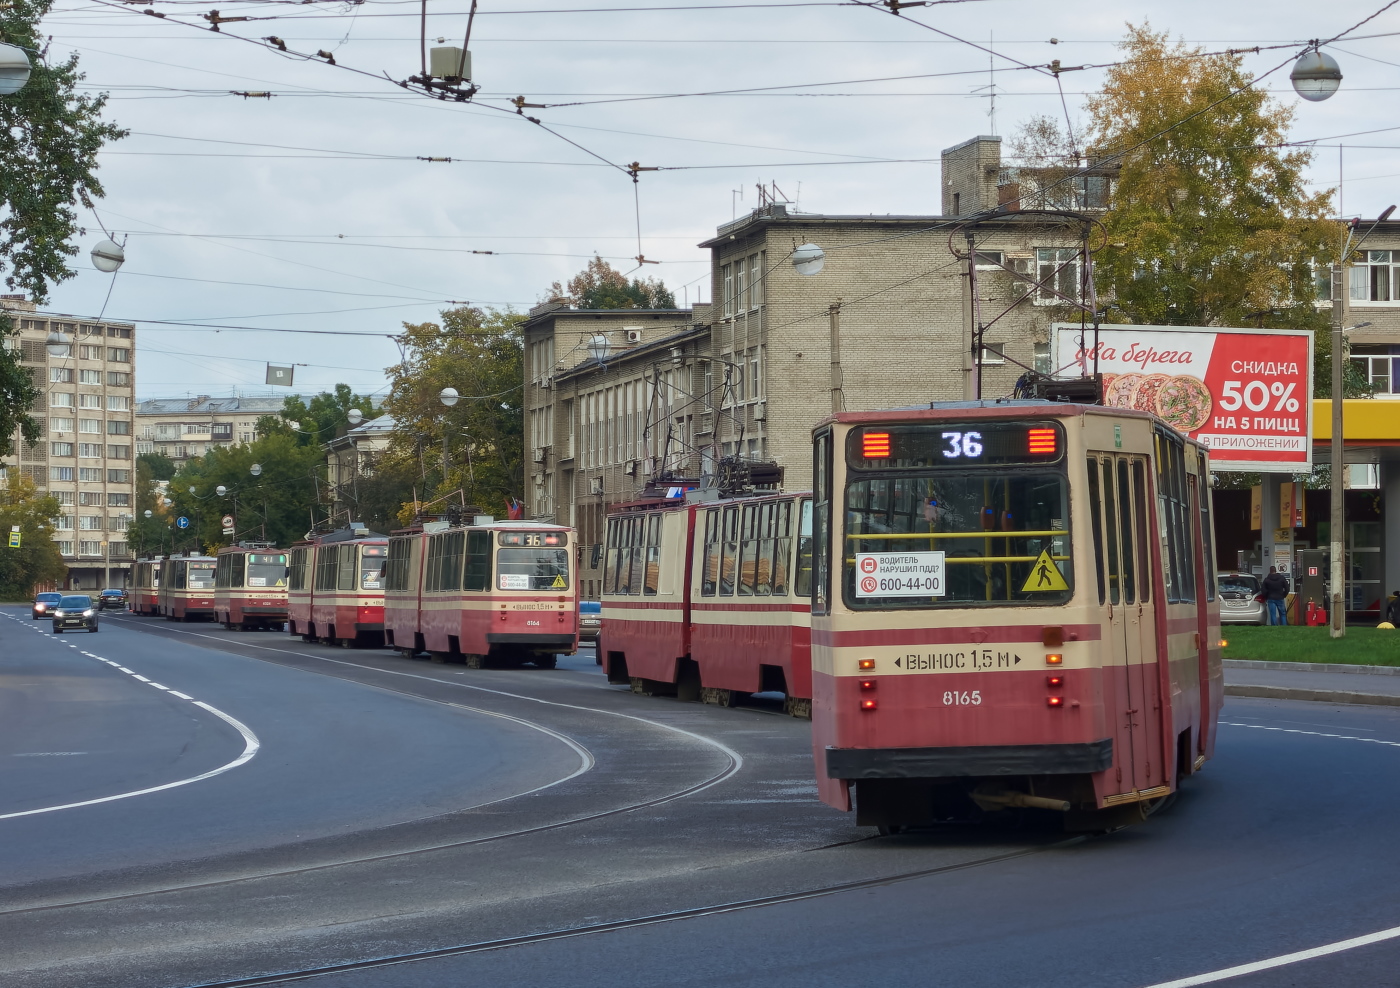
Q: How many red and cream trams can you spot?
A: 7